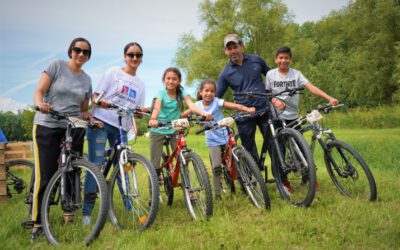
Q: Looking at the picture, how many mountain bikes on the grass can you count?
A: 6